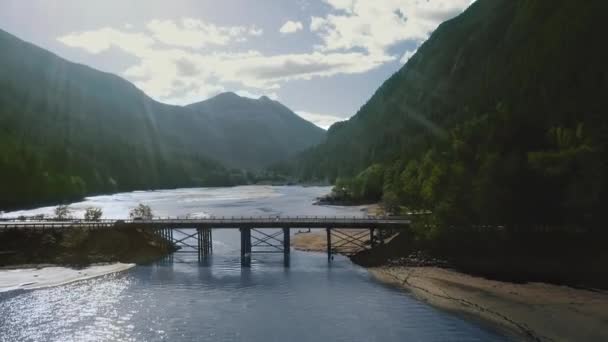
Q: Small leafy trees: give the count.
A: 3